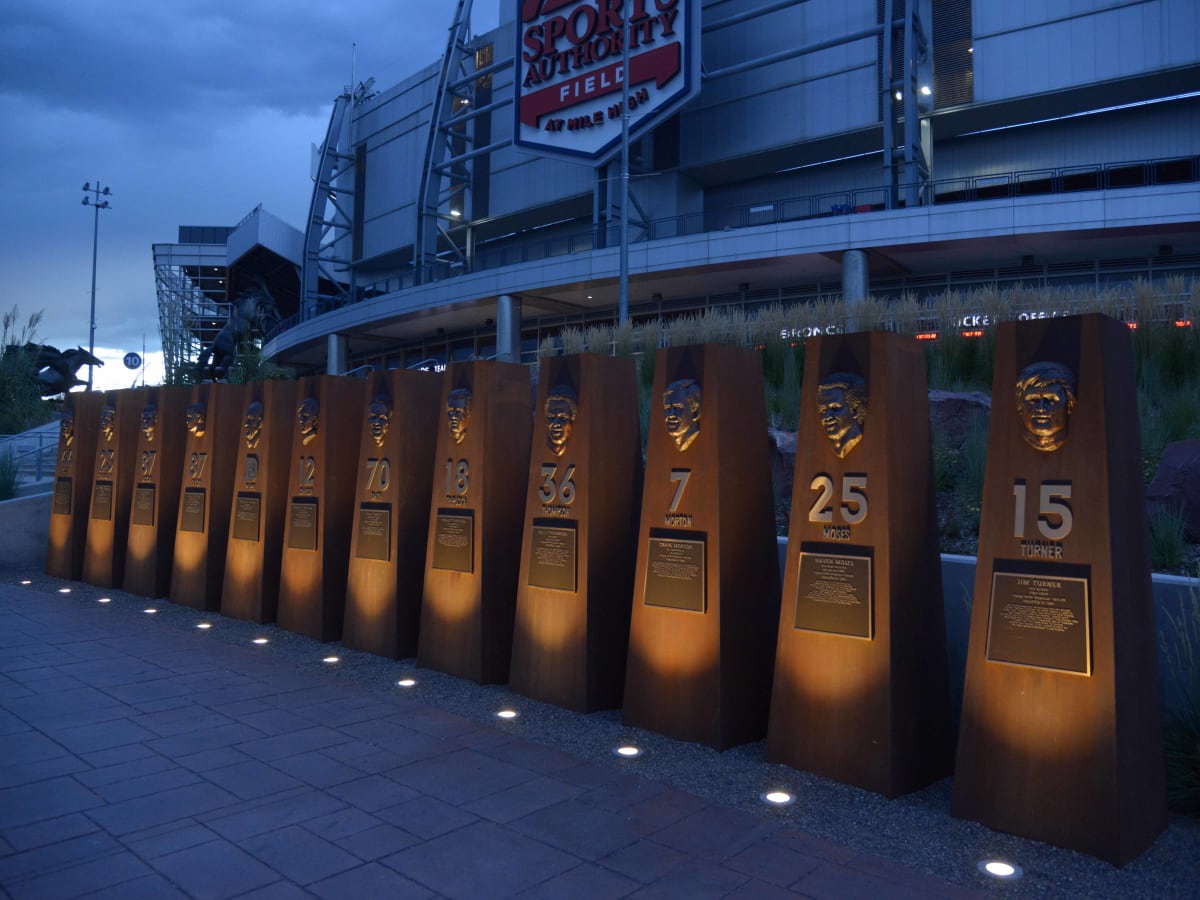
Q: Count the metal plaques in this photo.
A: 12